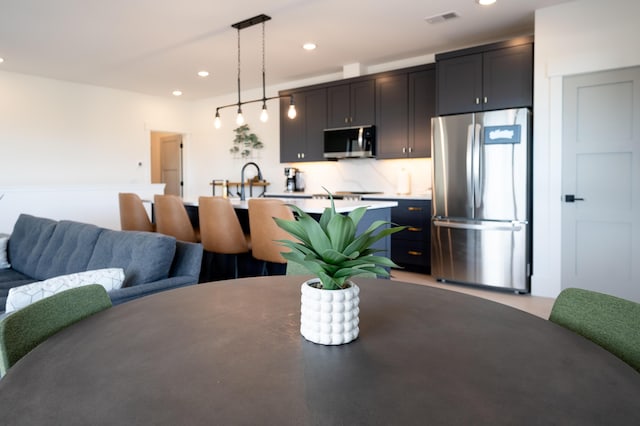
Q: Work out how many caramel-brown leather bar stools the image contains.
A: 4